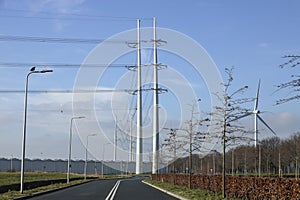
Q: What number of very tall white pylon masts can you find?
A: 2